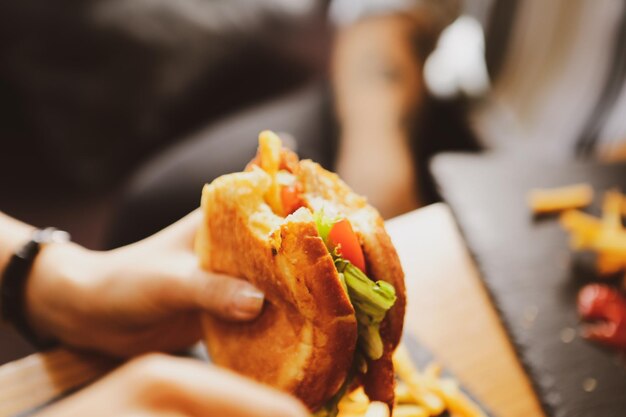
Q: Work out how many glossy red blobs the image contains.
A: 1